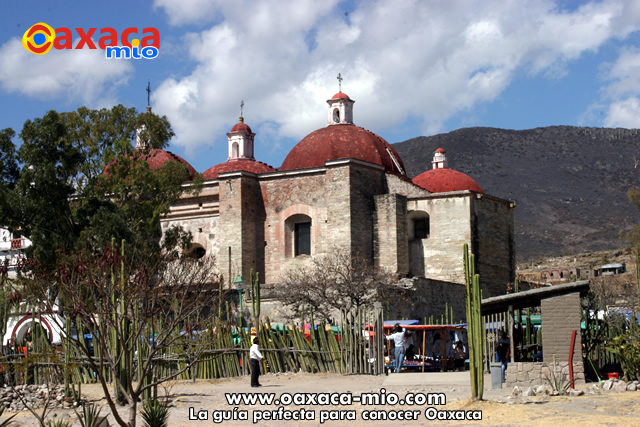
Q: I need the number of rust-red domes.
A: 4